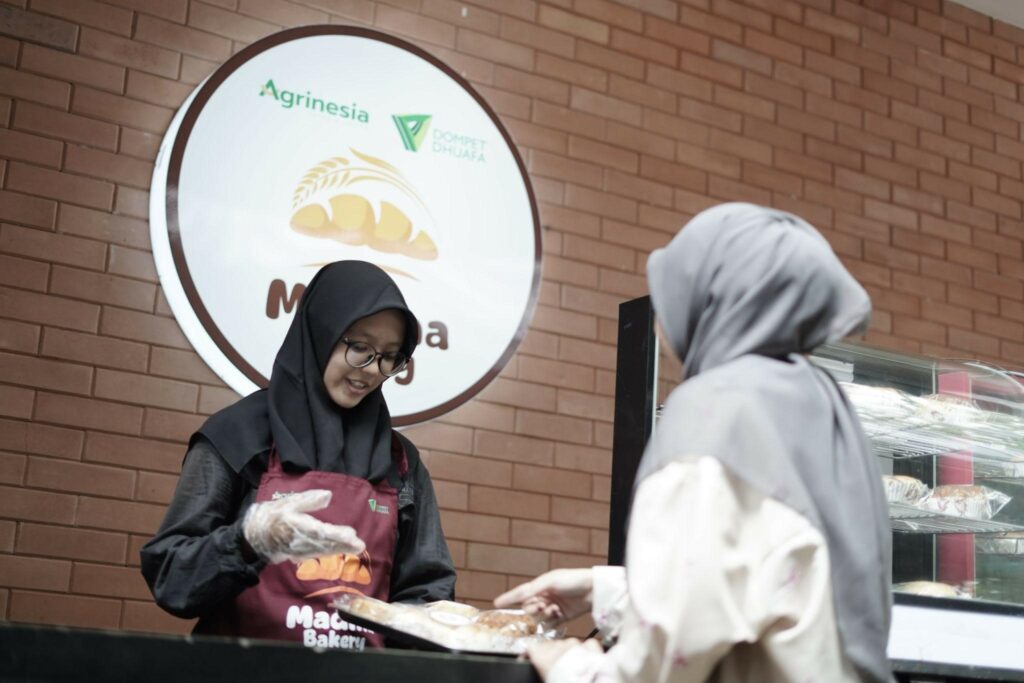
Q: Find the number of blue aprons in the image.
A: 0